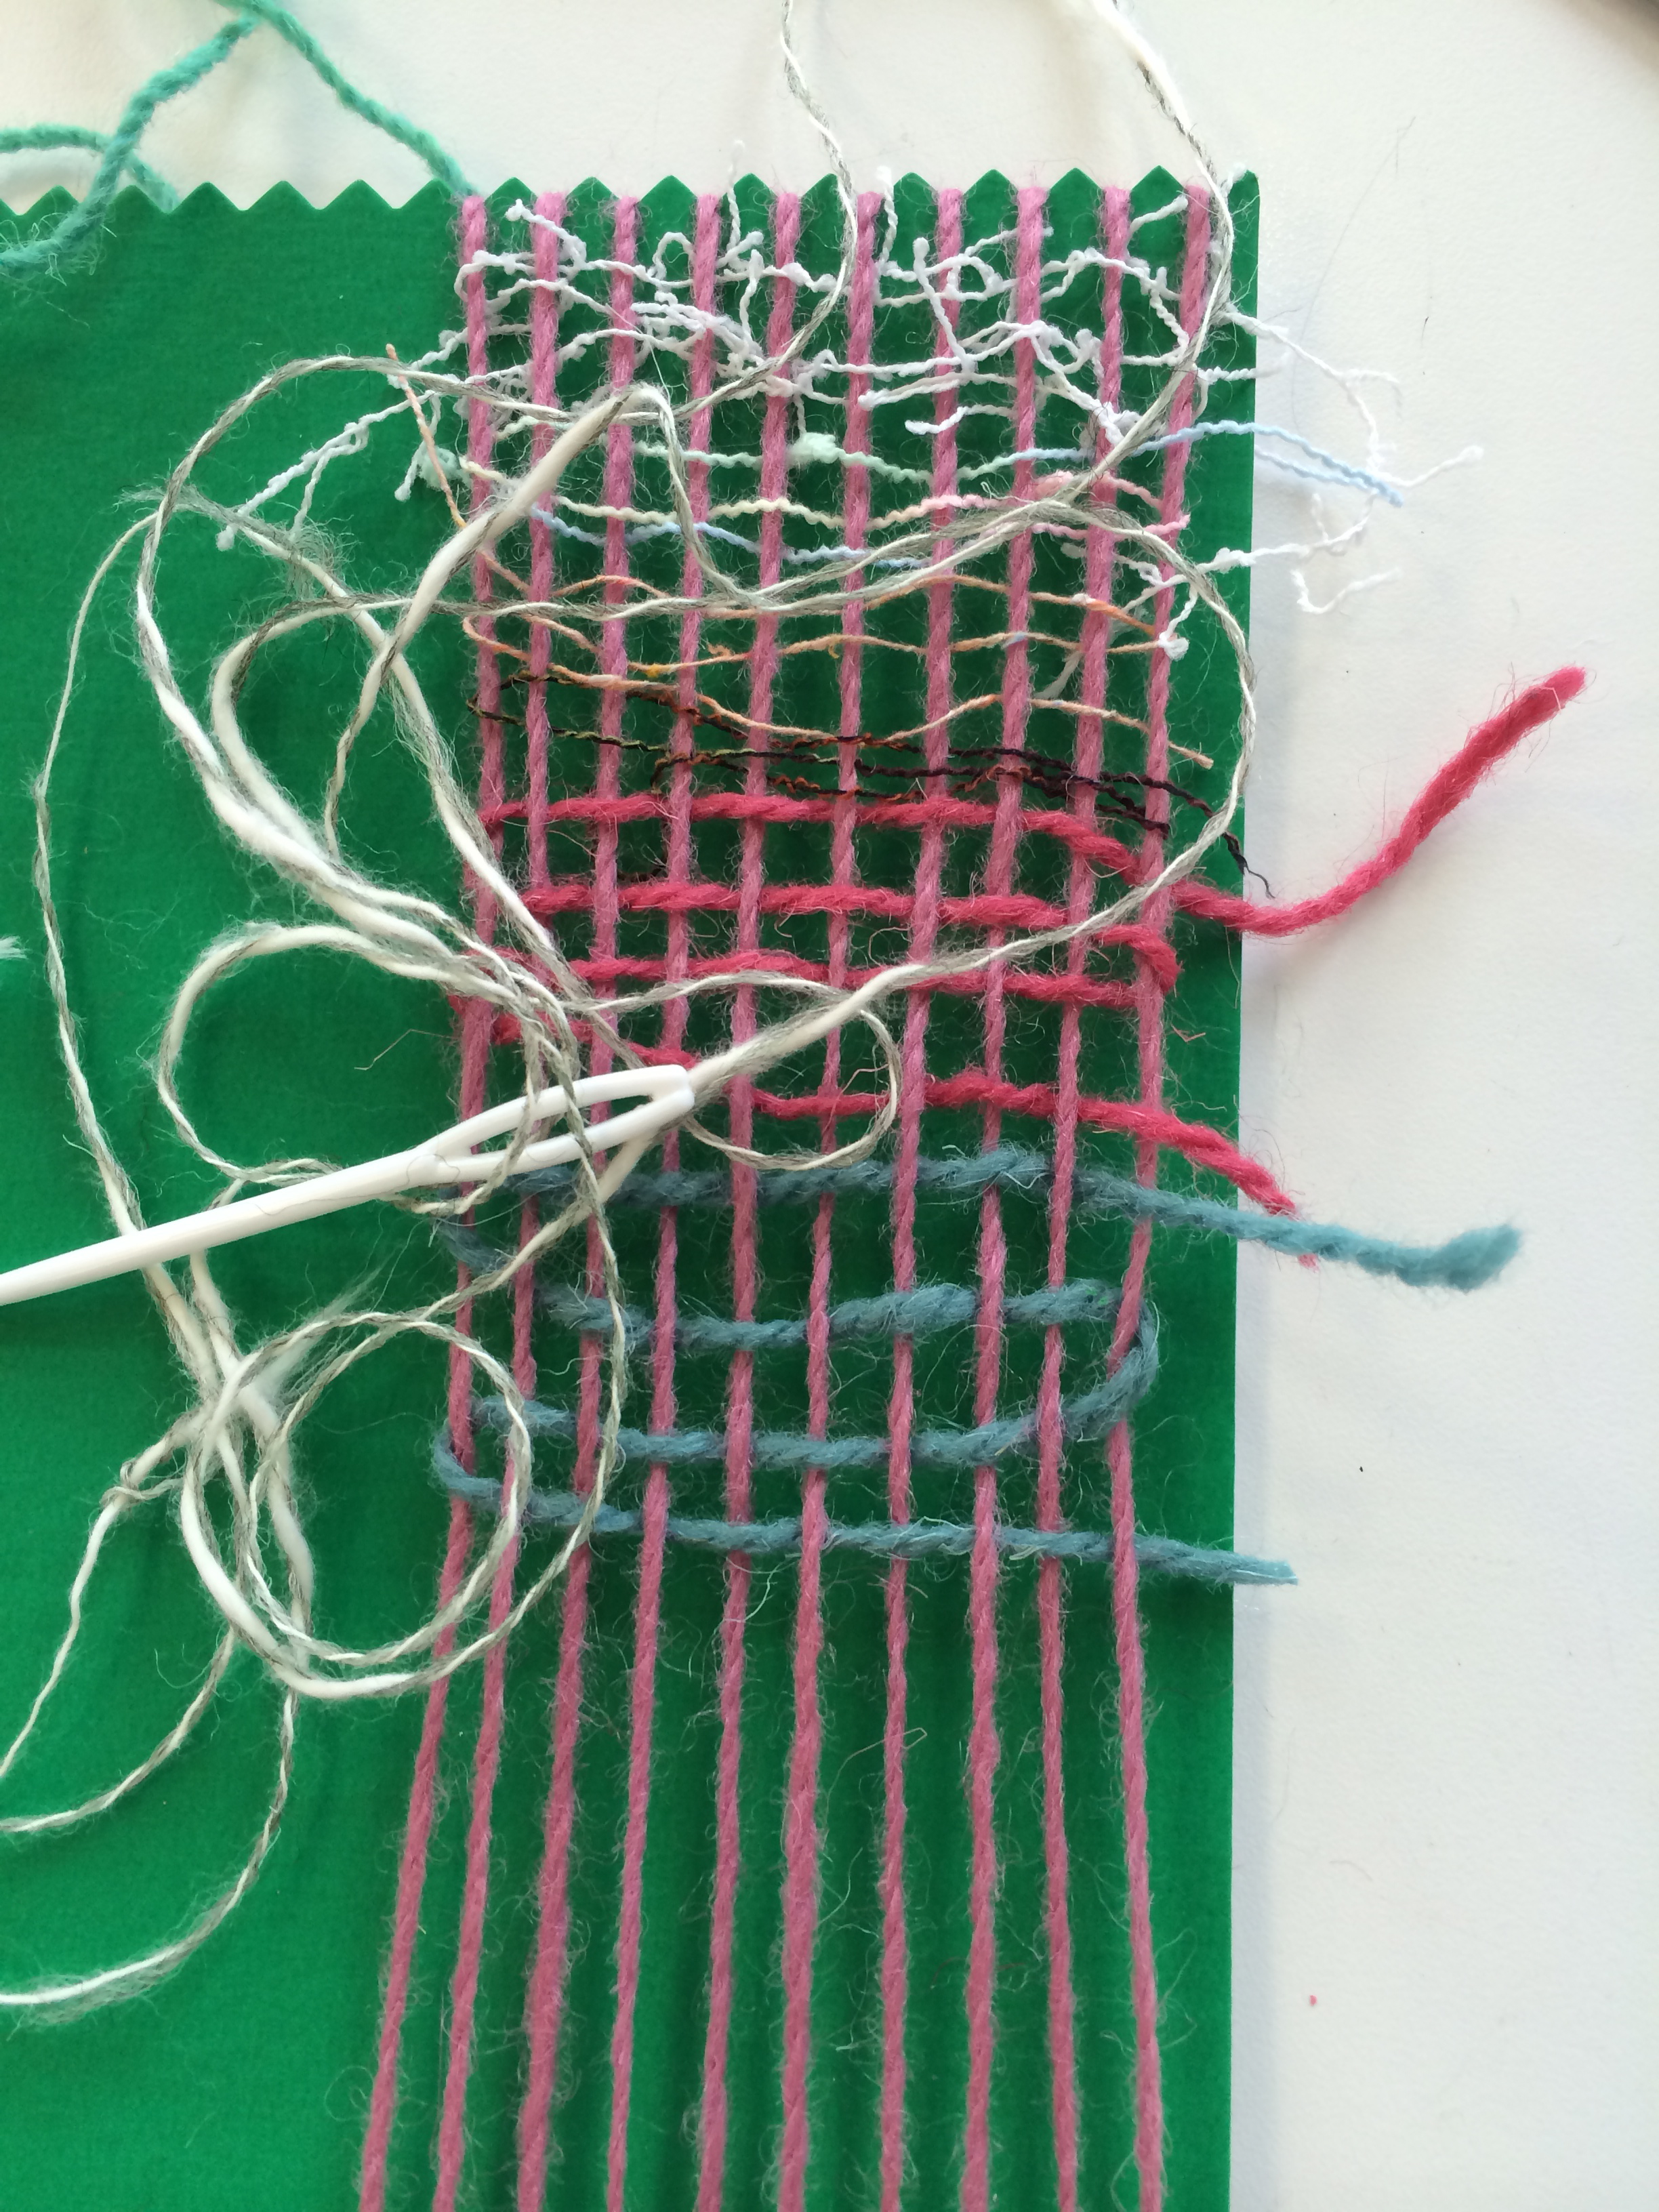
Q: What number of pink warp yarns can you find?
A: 10